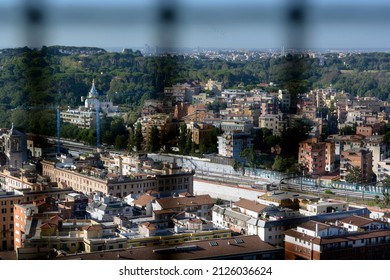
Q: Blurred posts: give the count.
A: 3